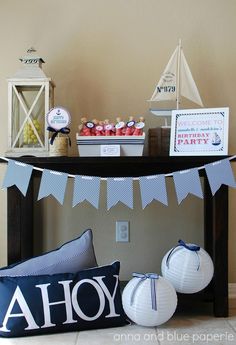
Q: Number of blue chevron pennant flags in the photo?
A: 7